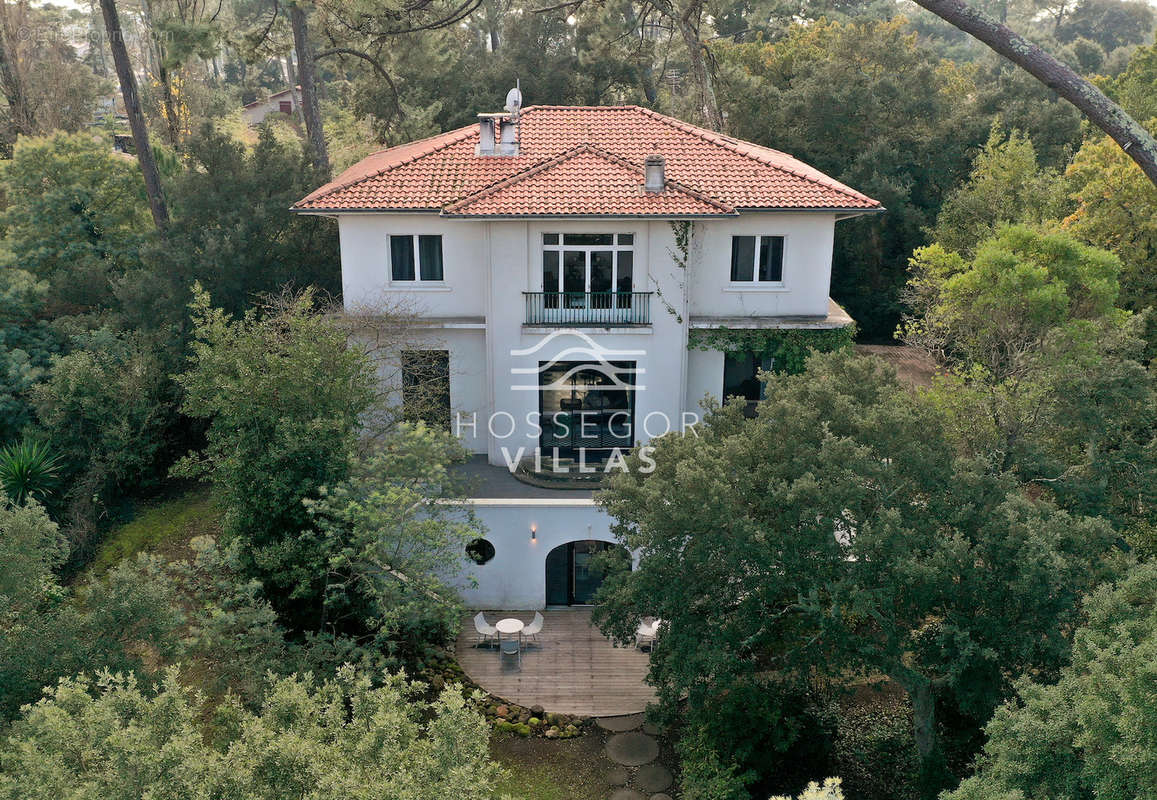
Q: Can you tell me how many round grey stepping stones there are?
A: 7